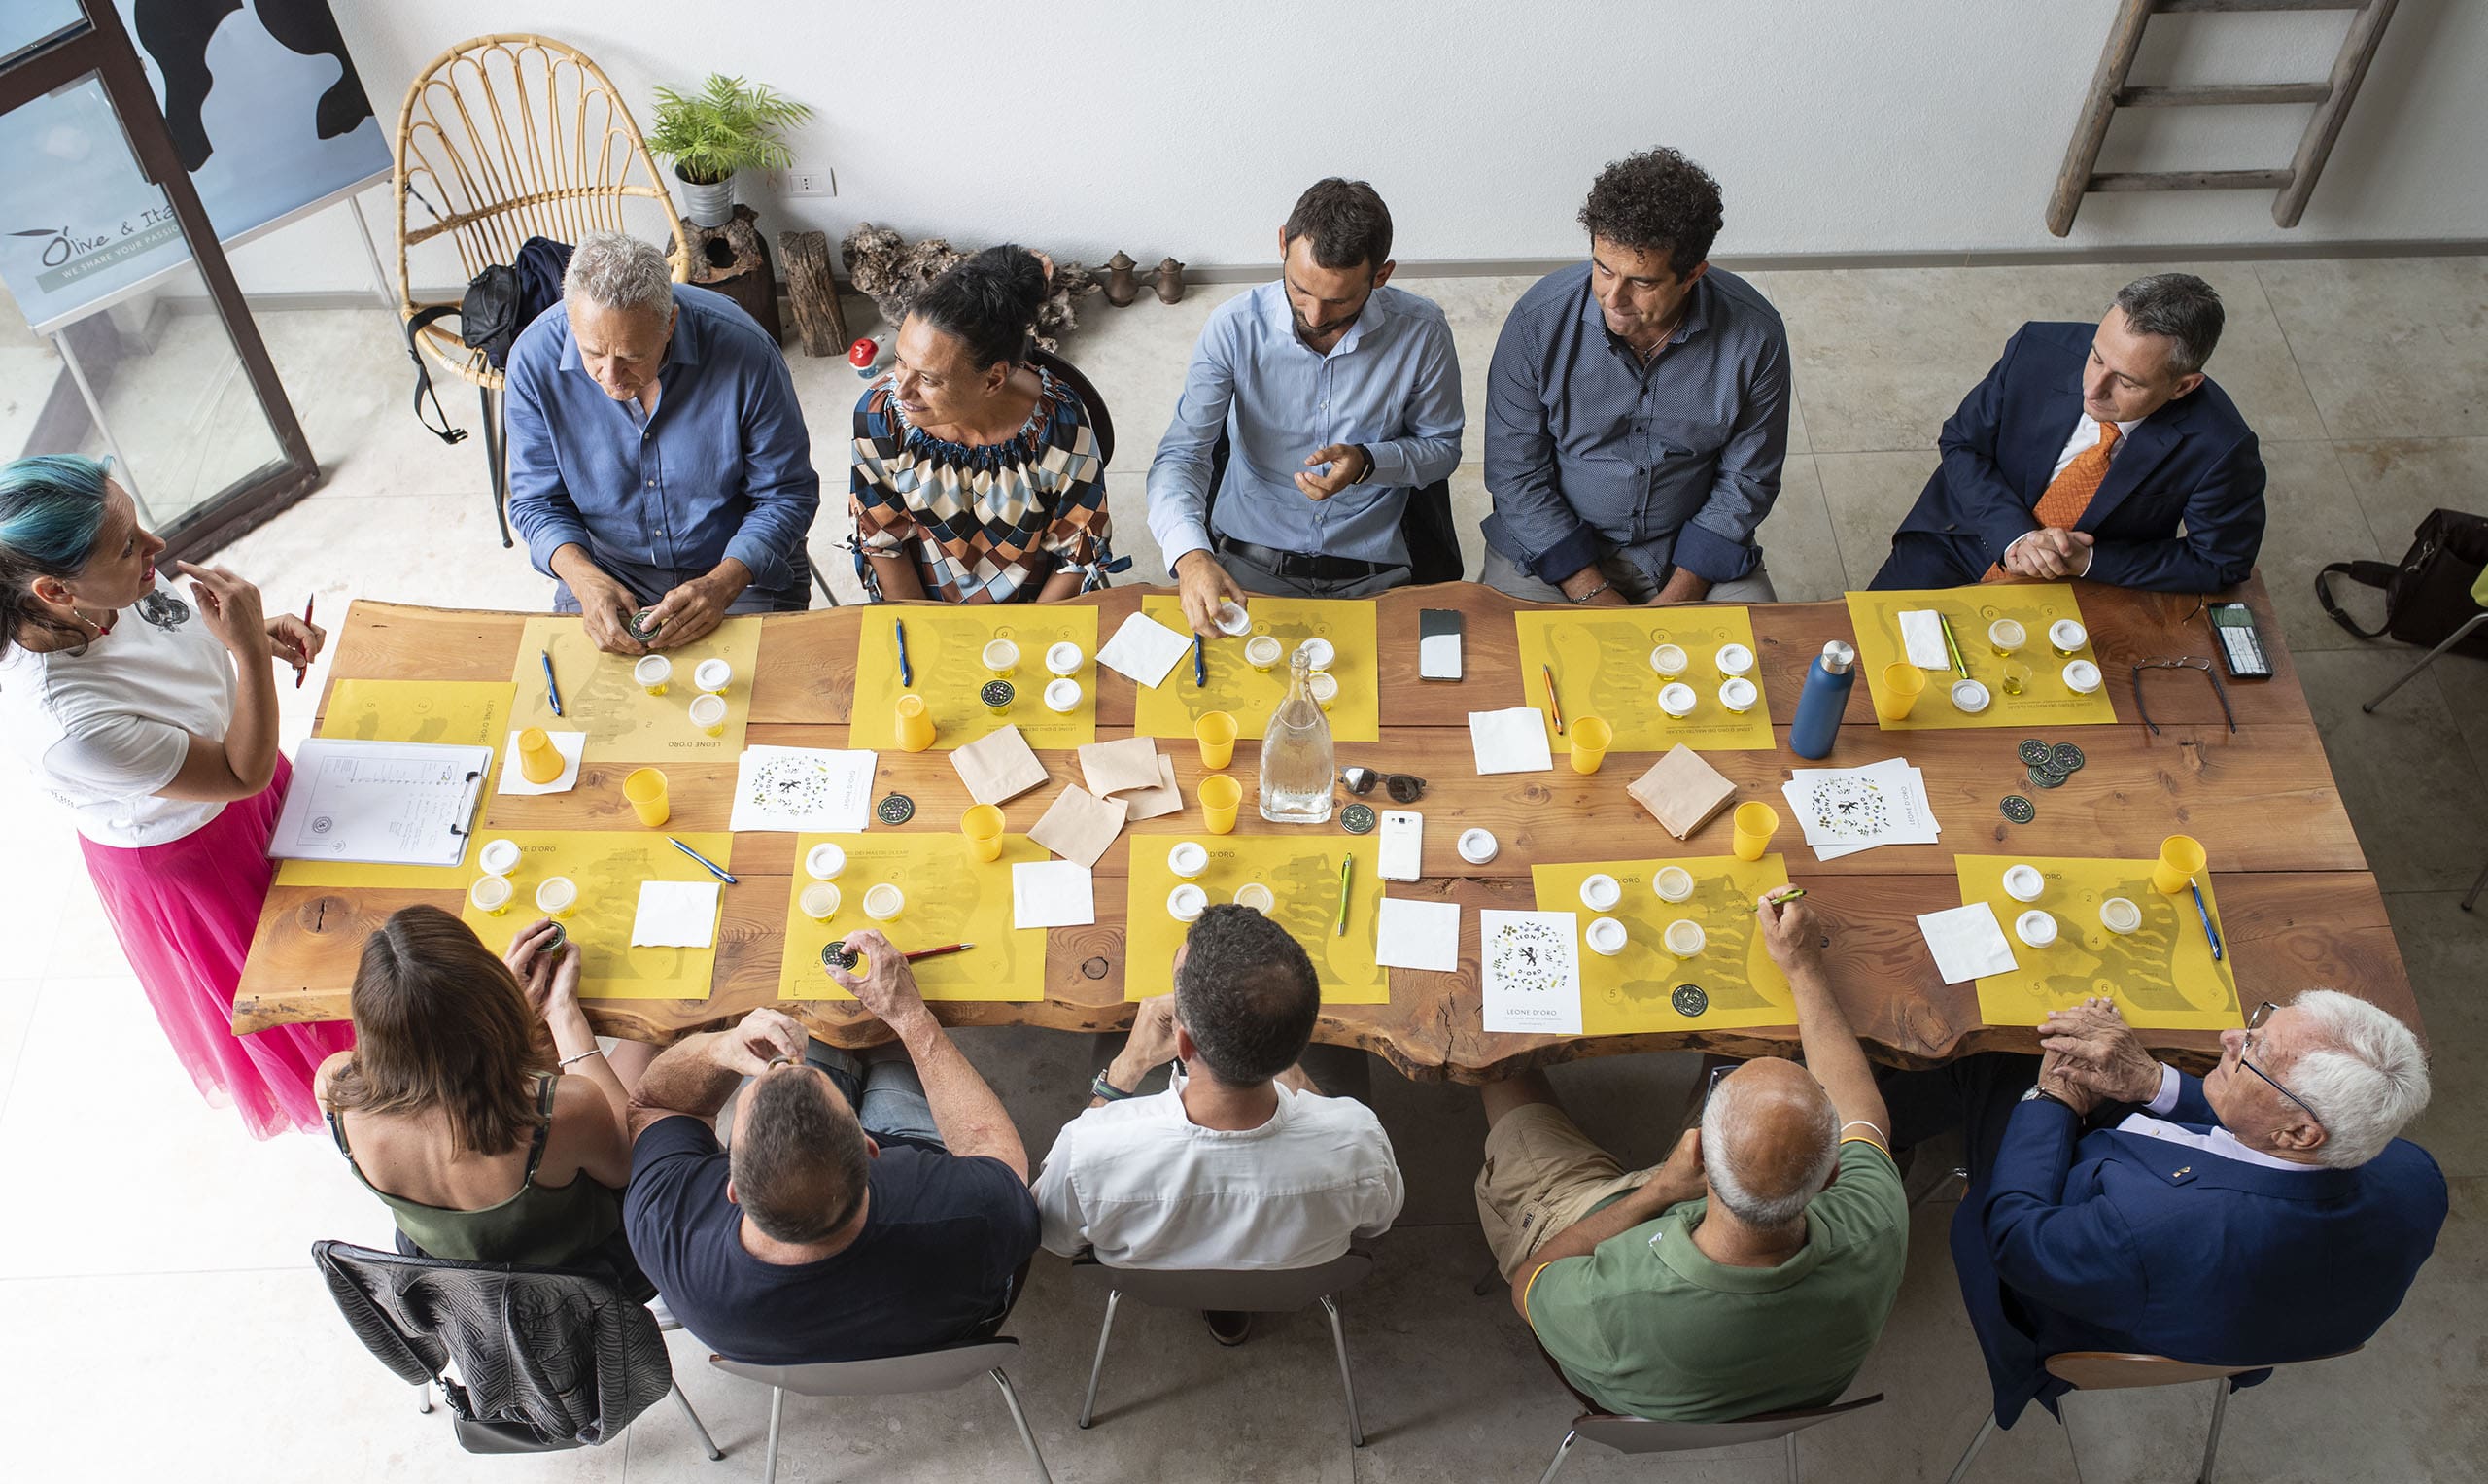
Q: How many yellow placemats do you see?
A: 11